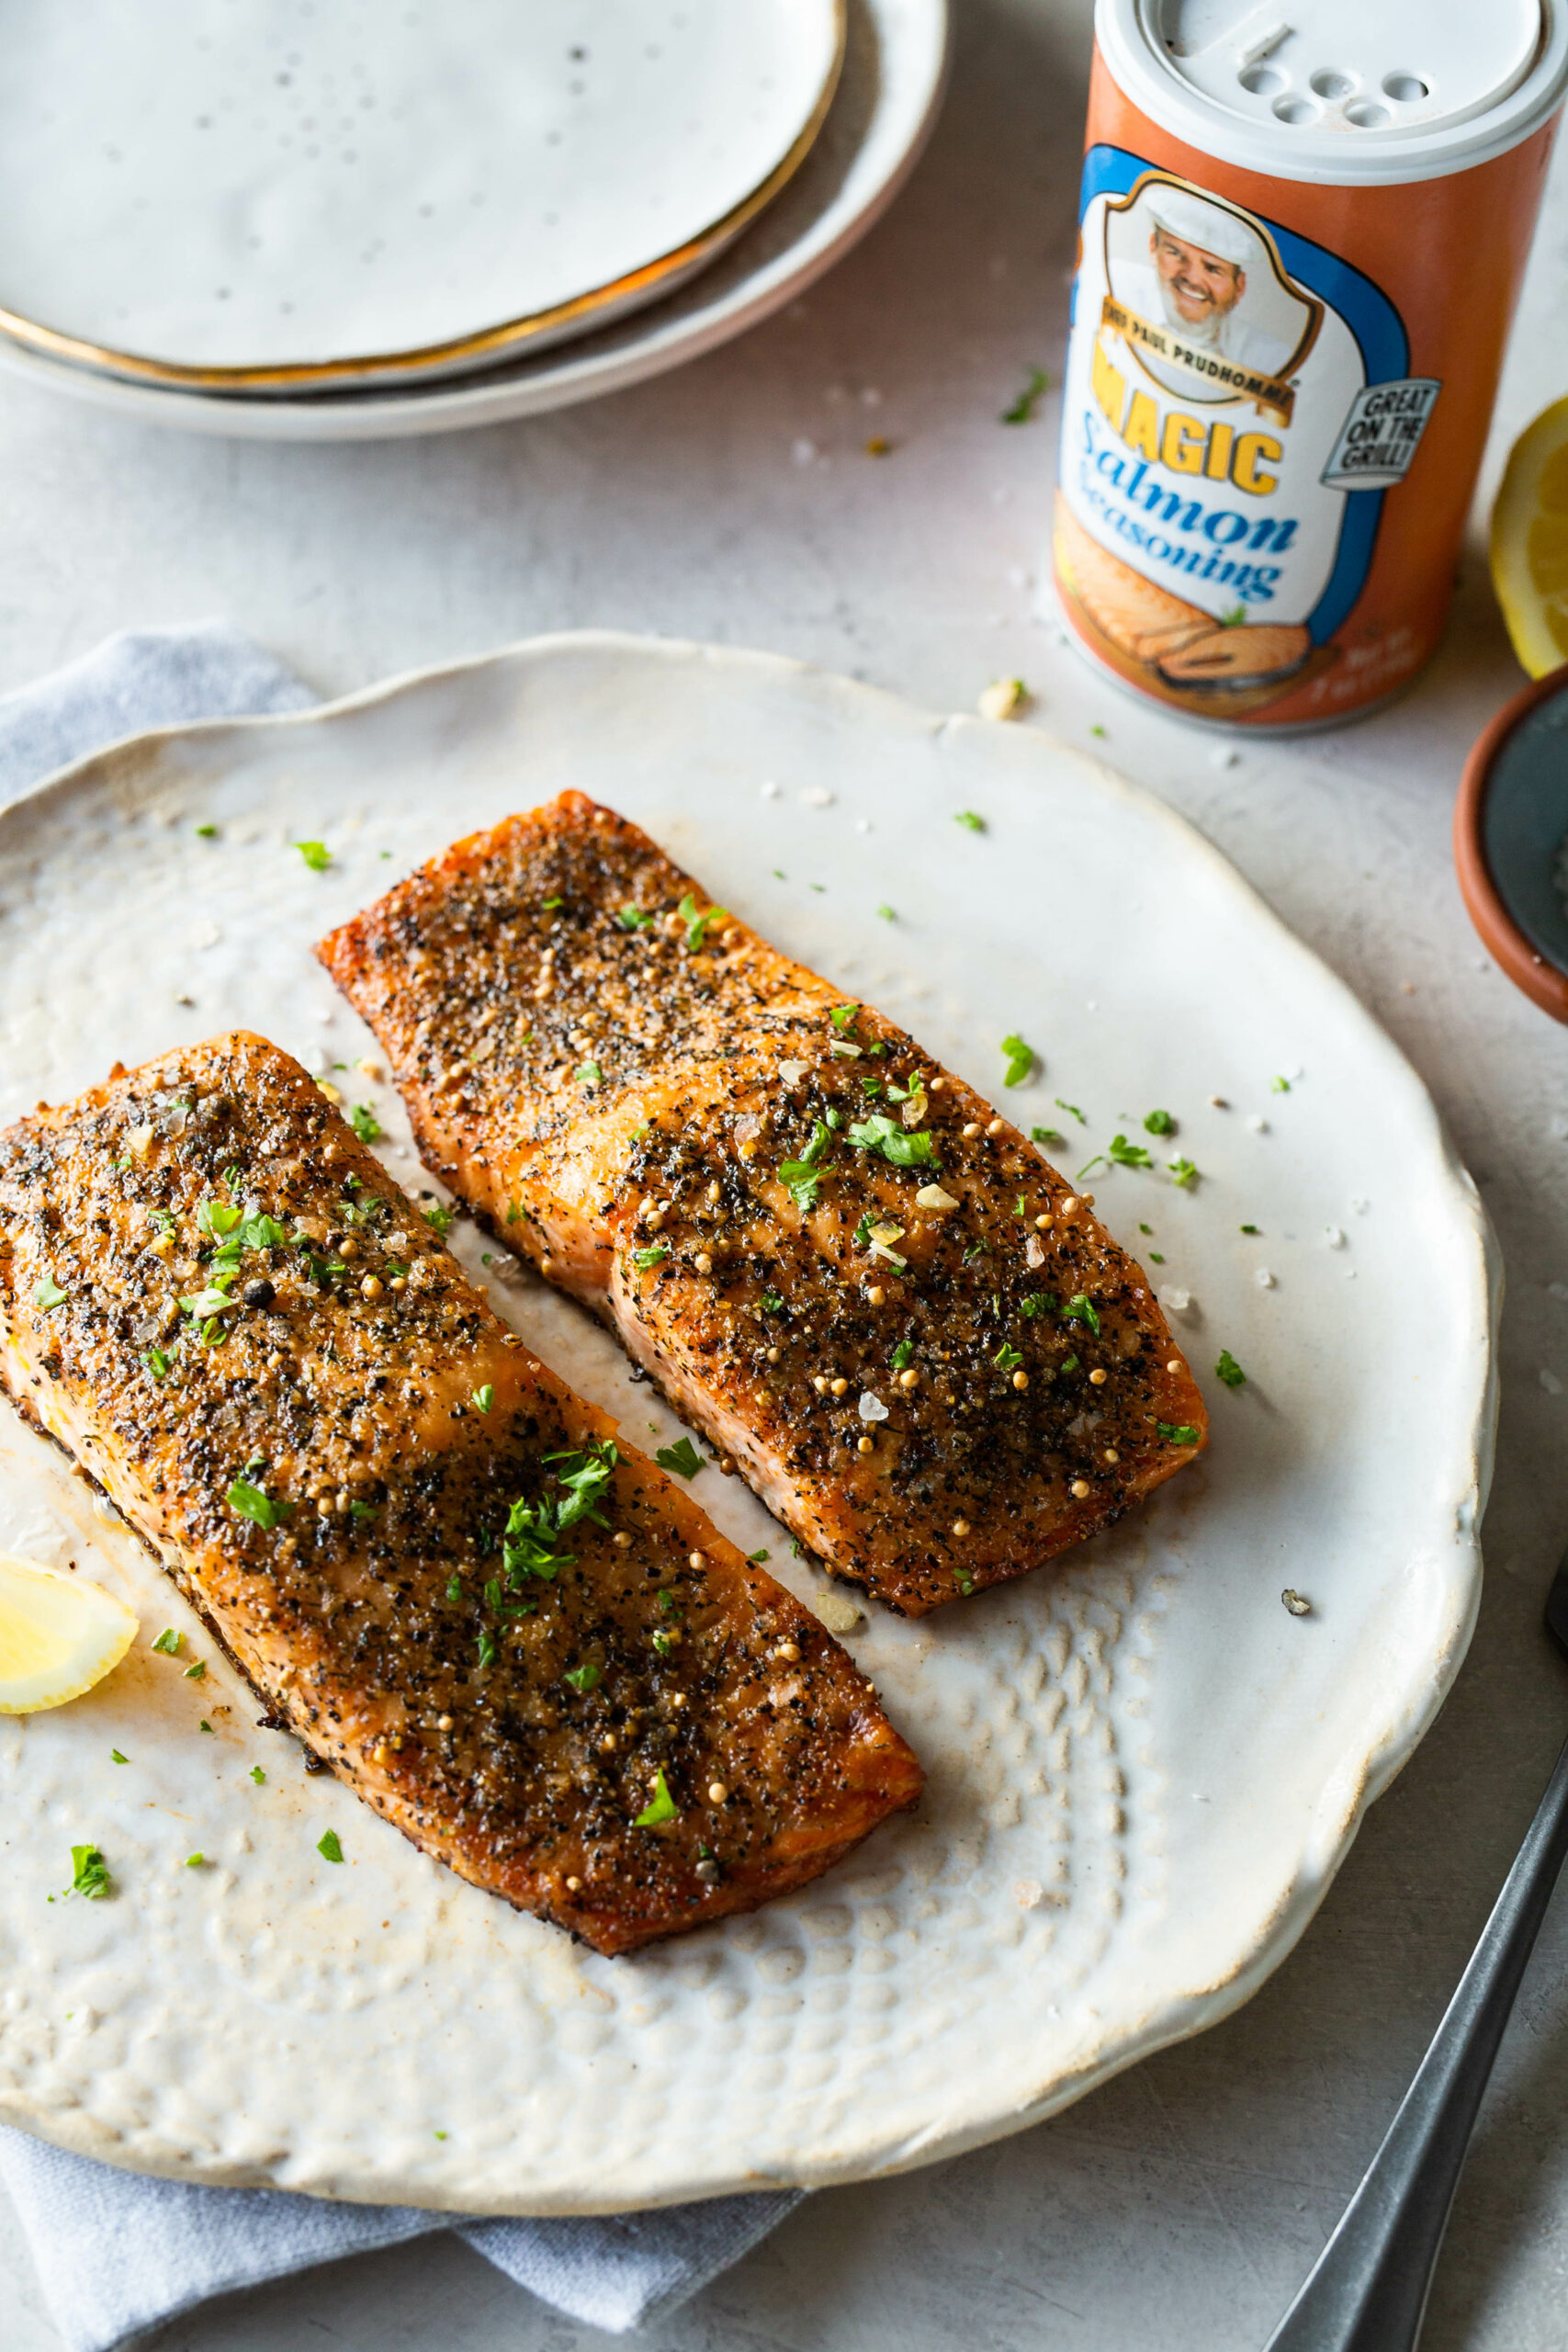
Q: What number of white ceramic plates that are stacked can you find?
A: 2